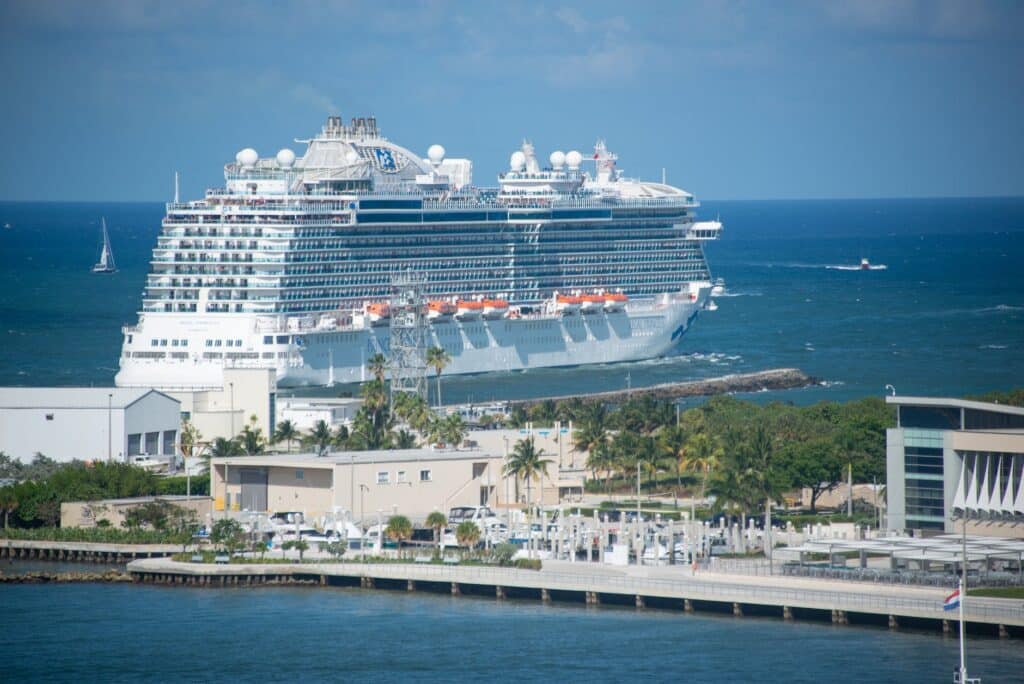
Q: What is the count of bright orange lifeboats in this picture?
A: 7